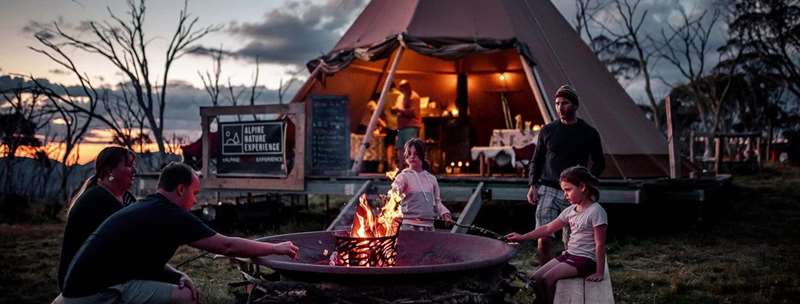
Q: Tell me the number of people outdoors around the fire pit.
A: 5